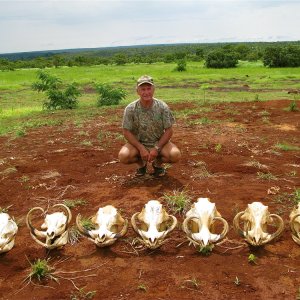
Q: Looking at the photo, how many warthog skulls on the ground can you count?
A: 7